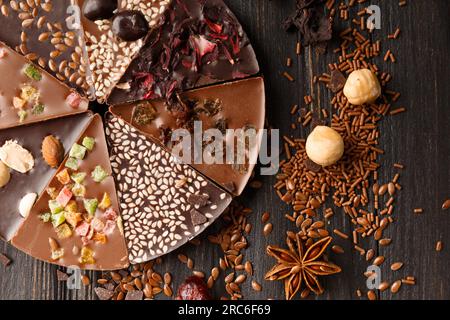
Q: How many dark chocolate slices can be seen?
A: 4